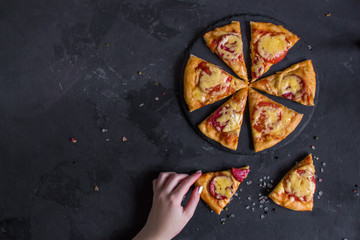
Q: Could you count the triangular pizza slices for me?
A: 8